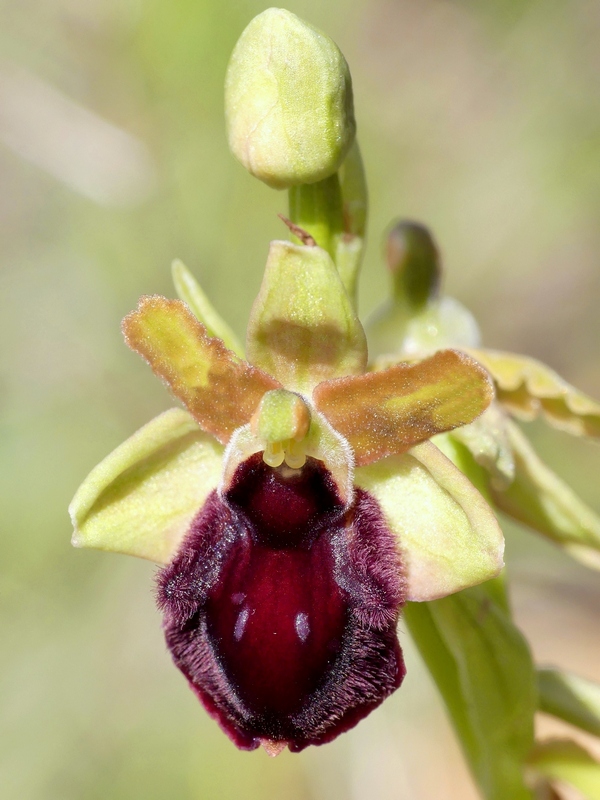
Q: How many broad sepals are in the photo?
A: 3